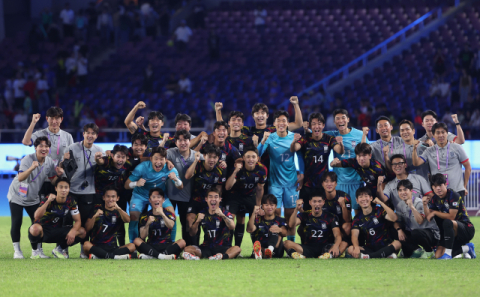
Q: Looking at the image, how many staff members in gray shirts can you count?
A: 11